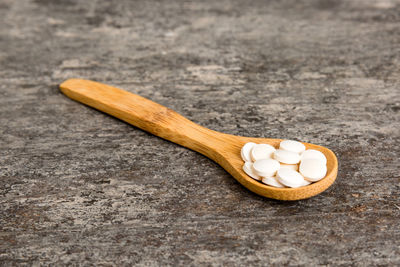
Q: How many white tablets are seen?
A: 12